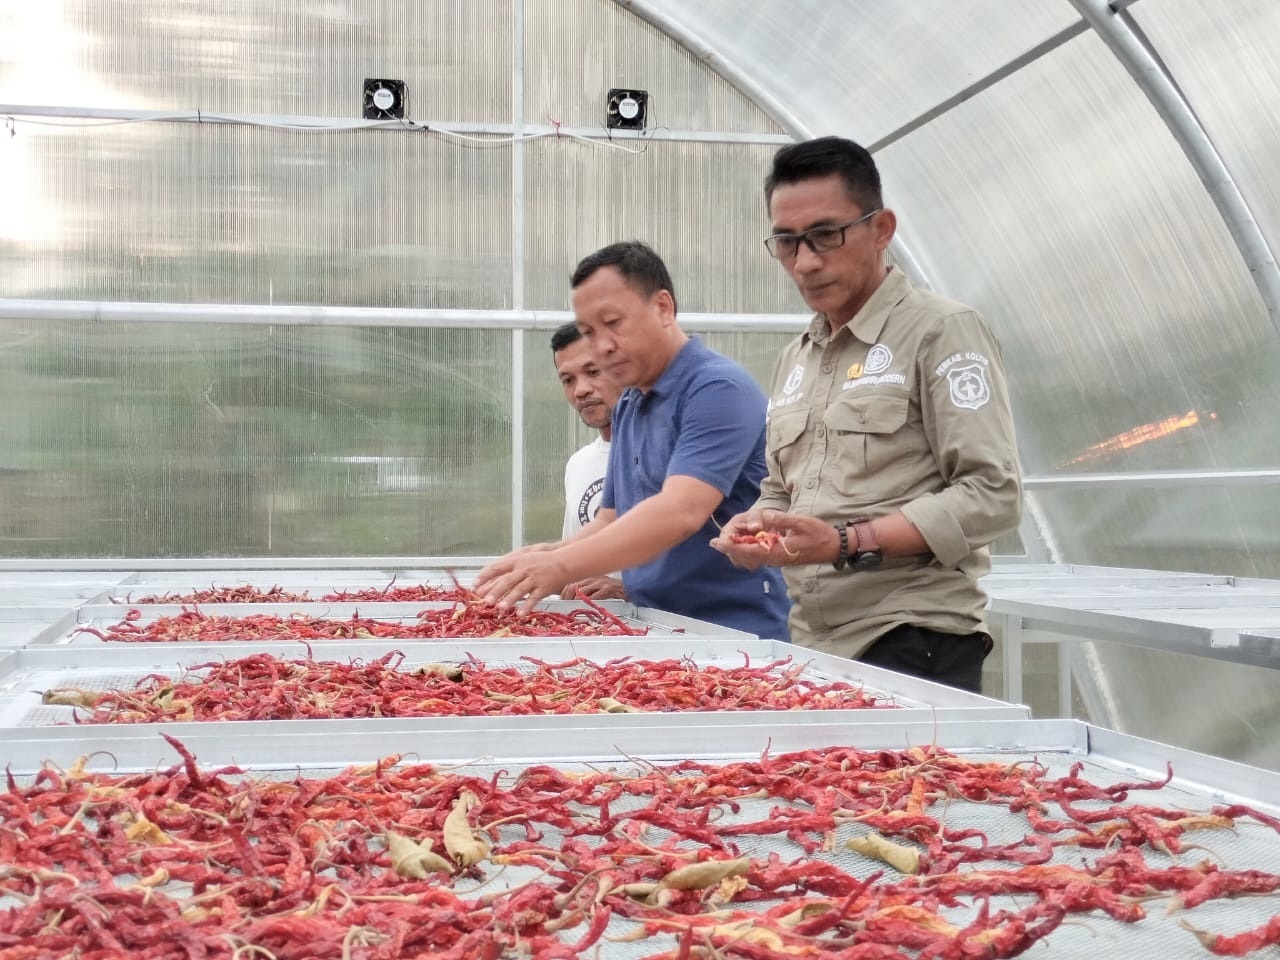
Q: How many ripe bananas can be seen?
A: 0